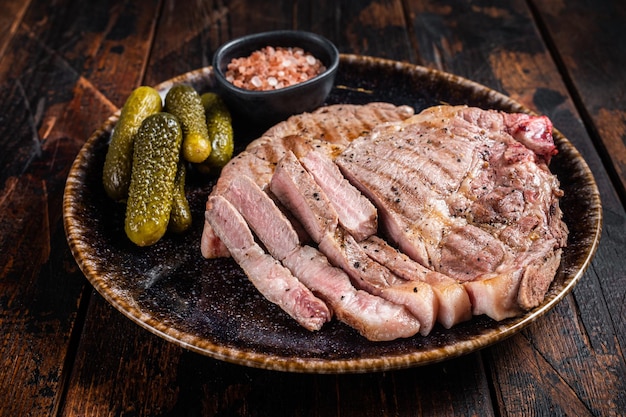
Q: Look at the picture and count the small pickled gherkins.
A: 5